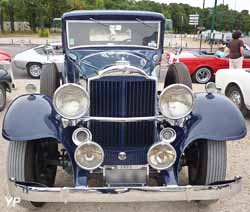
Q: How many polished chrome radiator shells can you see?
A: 1